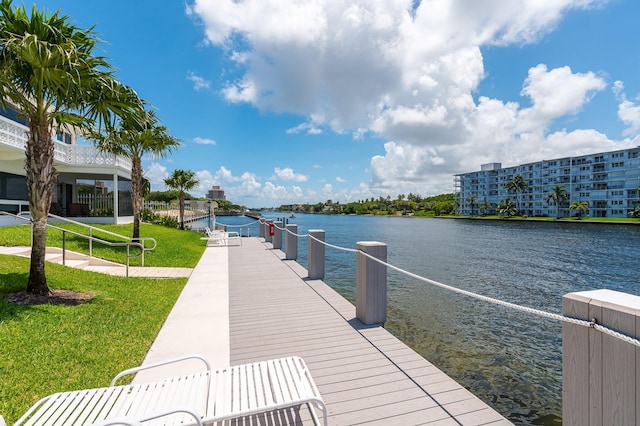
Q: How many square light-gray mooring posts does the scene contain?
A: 7